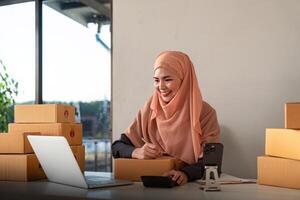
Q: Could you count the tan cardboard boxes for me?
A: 9